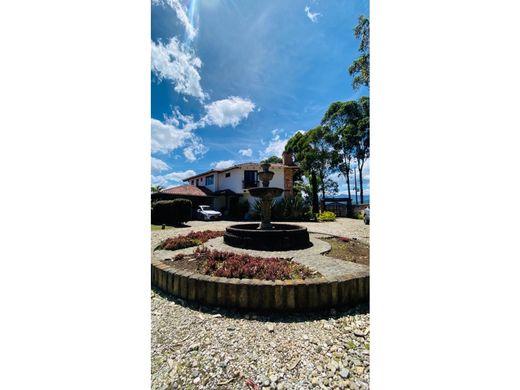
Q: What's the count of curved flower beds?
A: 3